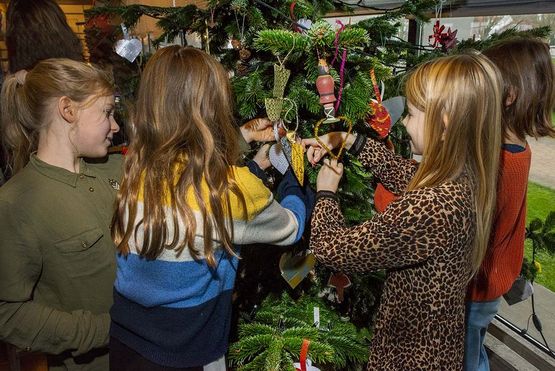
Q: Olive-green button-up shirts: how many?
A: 1